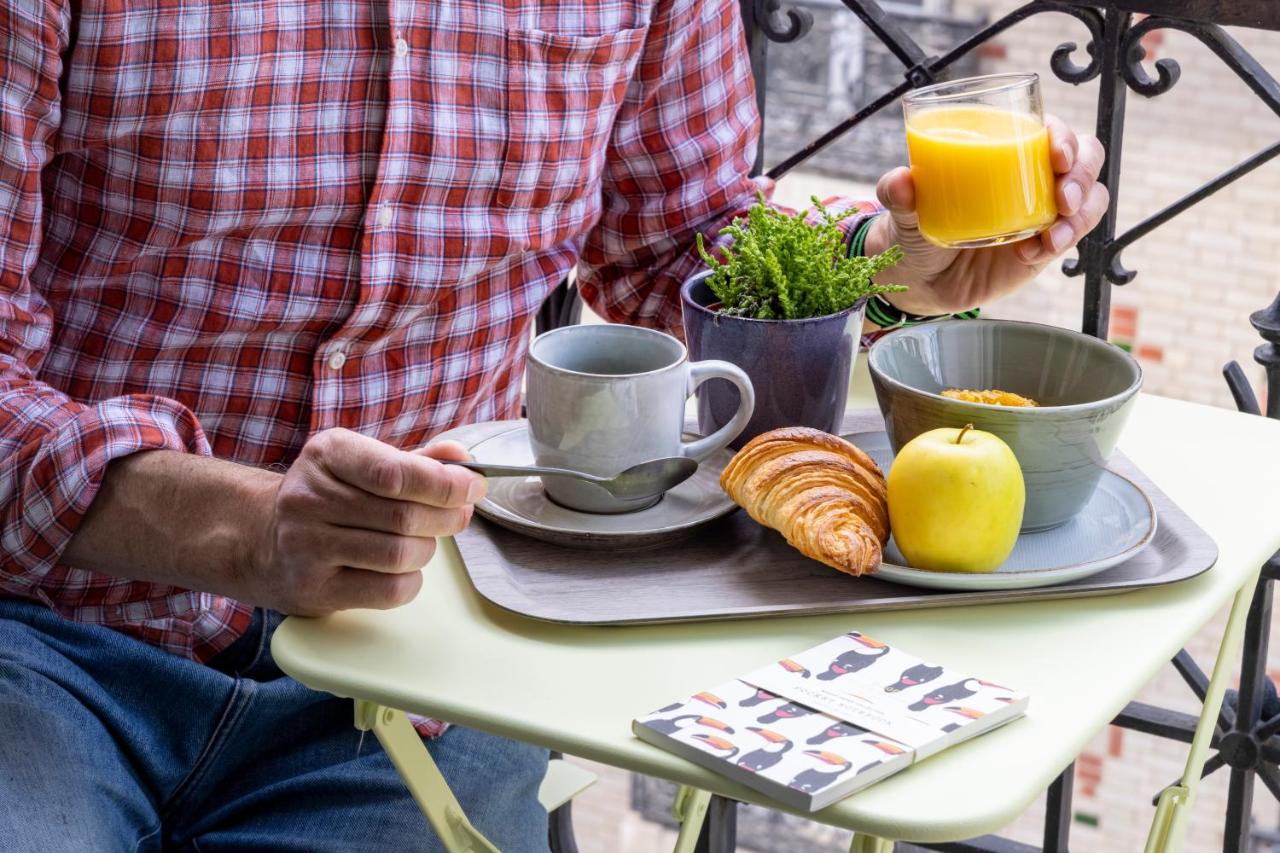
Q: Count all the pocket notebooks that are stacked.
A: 1